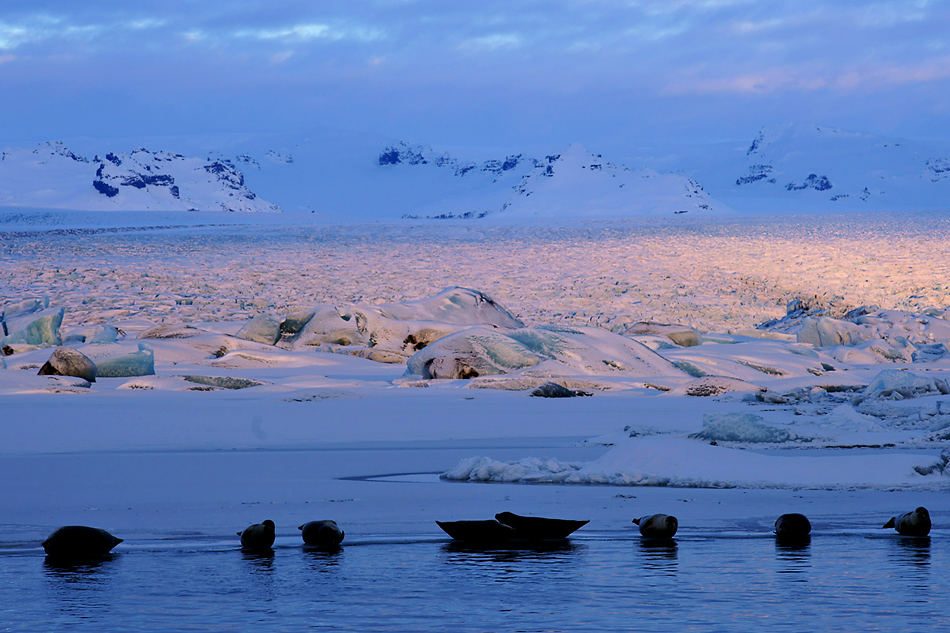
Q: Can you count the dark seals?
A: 8